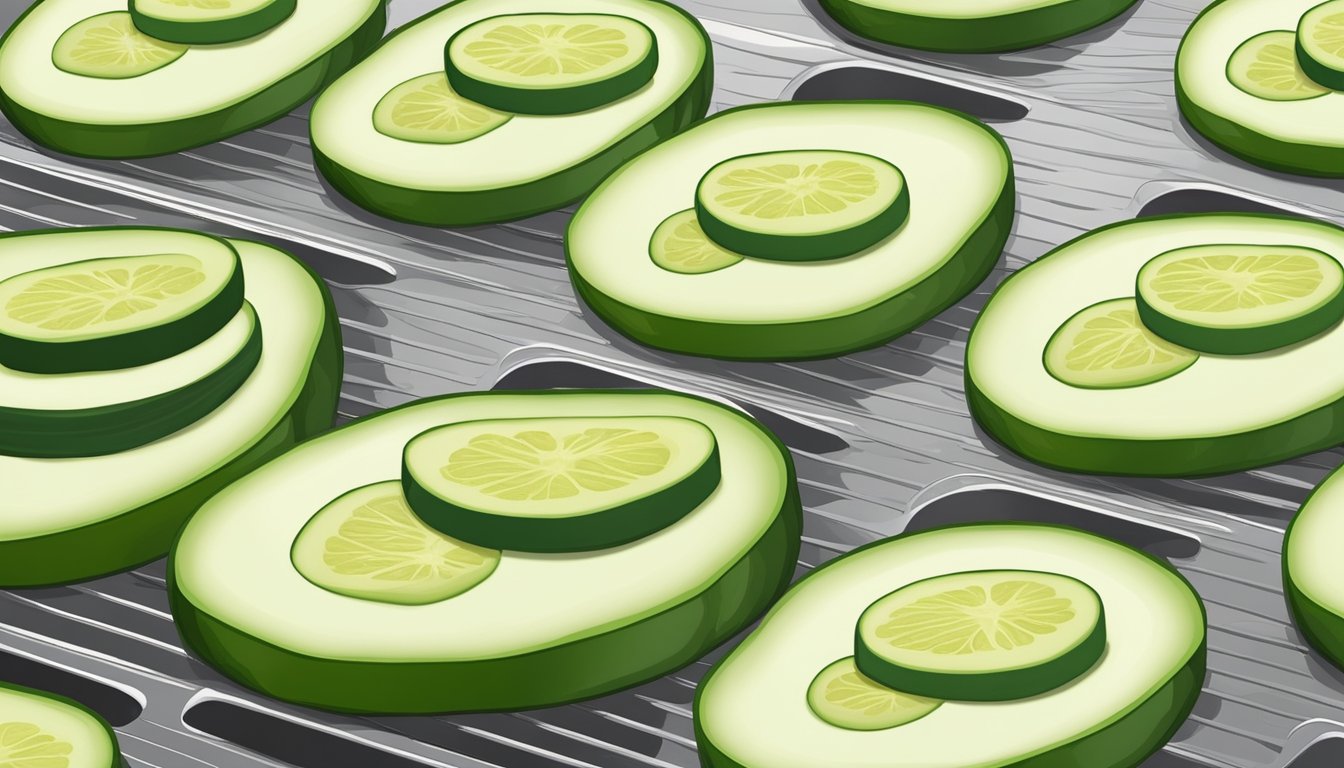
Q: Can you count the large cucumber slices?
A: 11